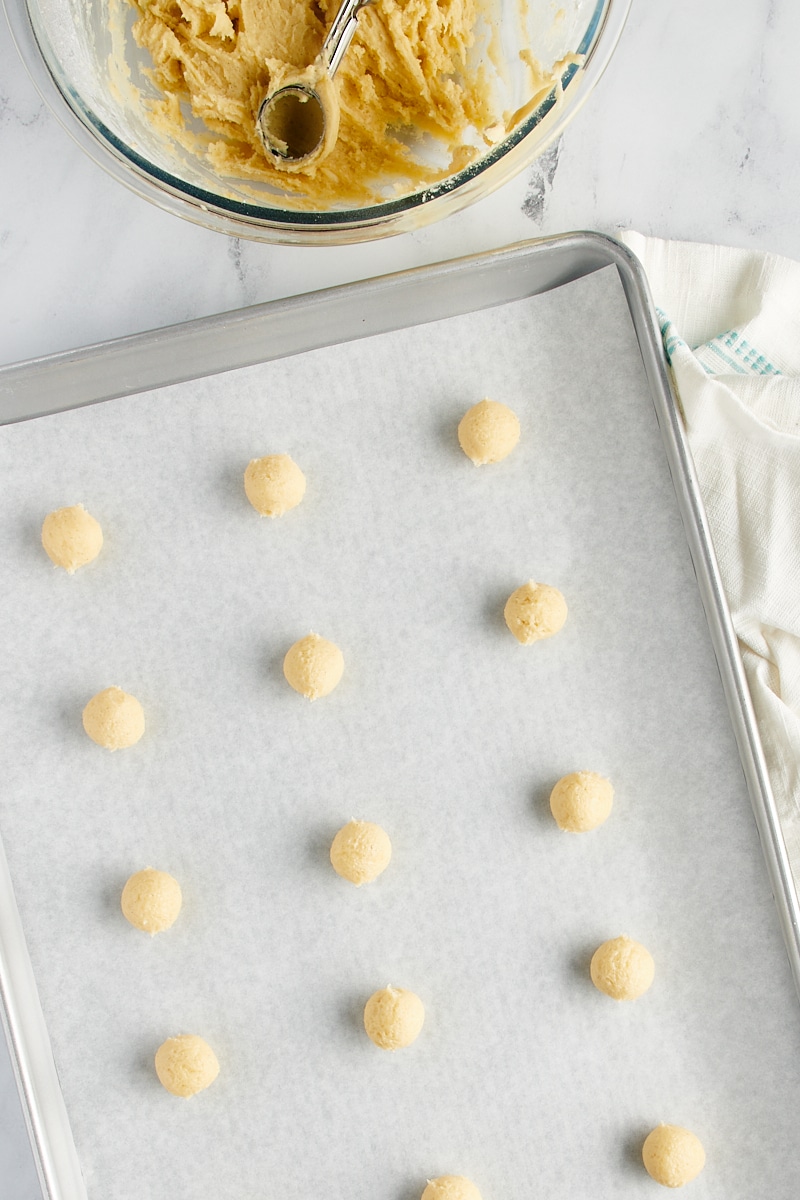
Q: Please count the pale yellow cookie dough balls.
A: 14